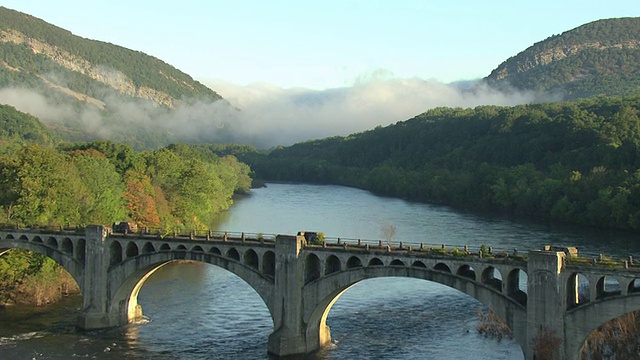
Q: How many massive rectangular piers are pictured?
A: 3